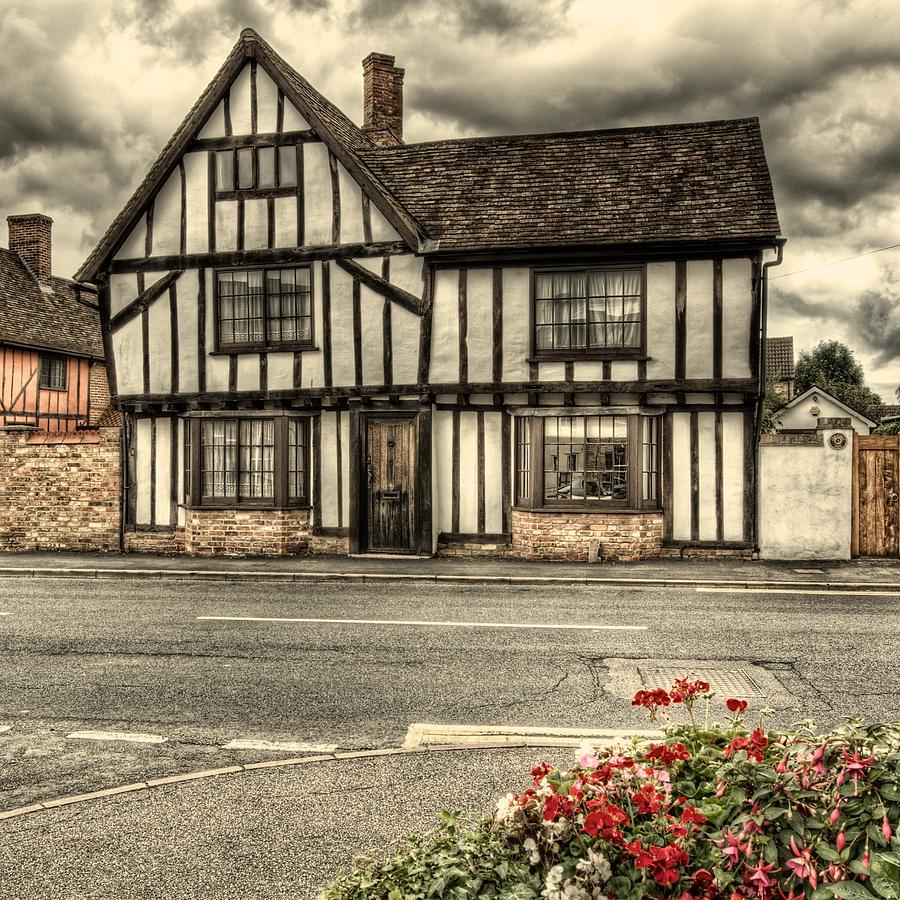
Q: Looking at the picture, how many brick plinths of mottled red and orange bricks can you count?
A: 2